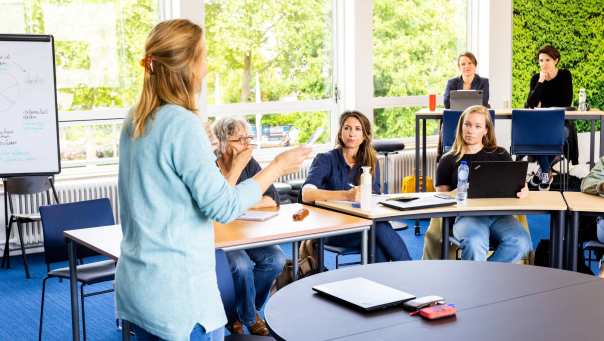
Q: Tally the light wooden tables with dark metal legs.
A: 4